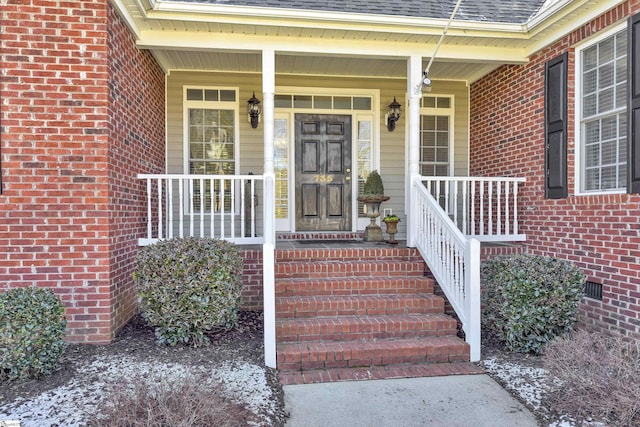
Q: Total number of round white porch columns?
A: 2